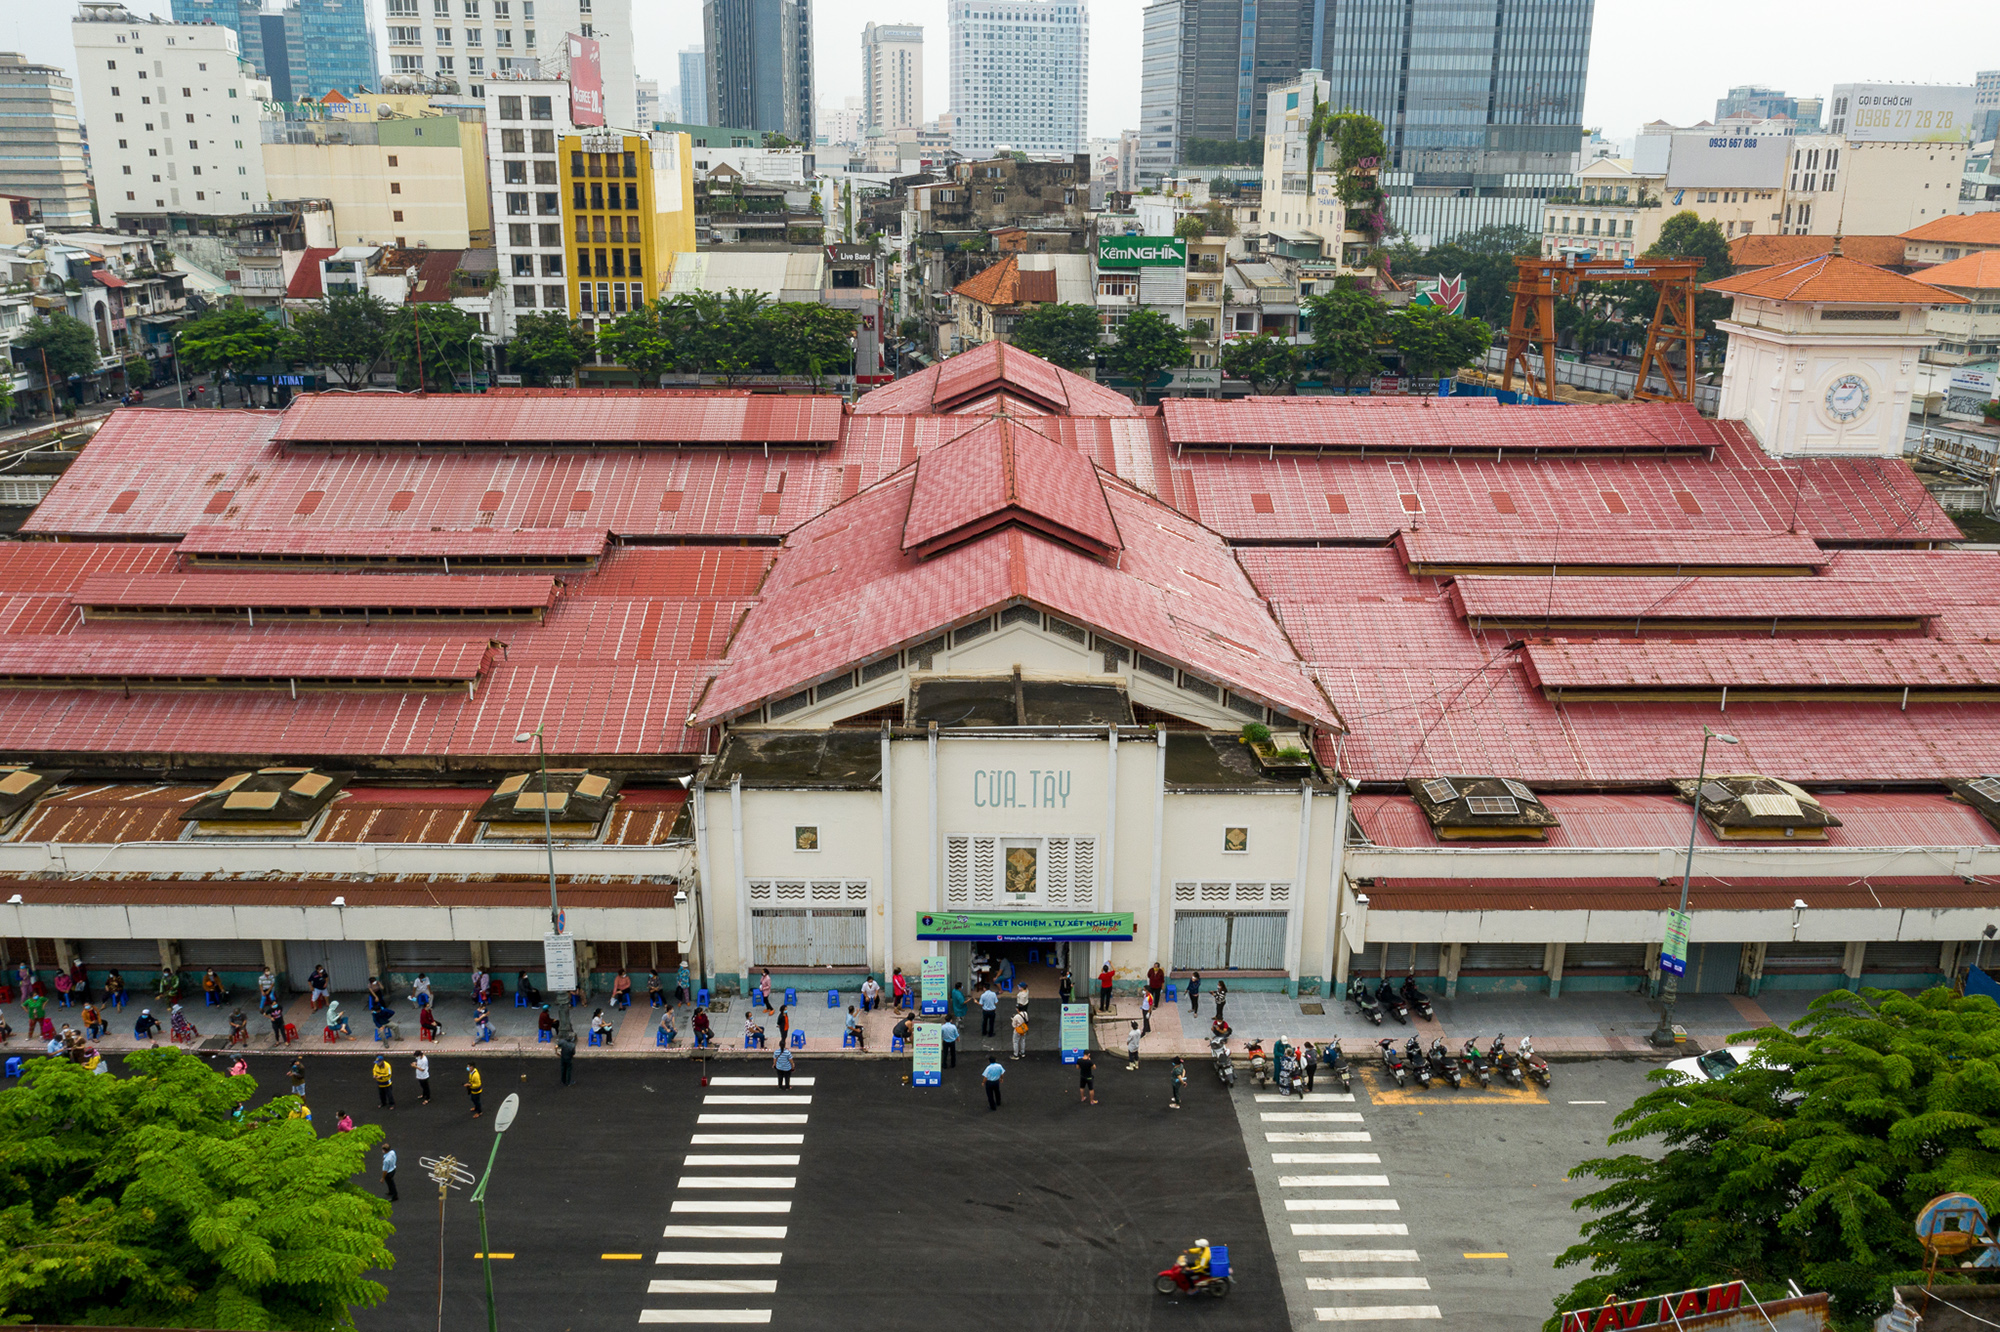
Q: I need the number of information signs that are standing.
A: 3